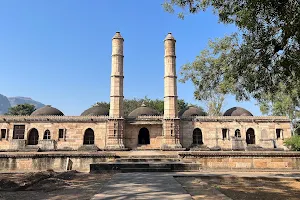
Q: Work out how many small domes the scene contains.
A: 5